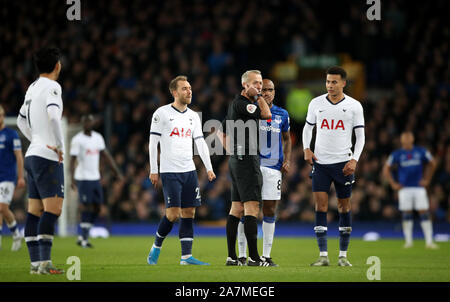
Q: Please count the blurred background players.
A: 3